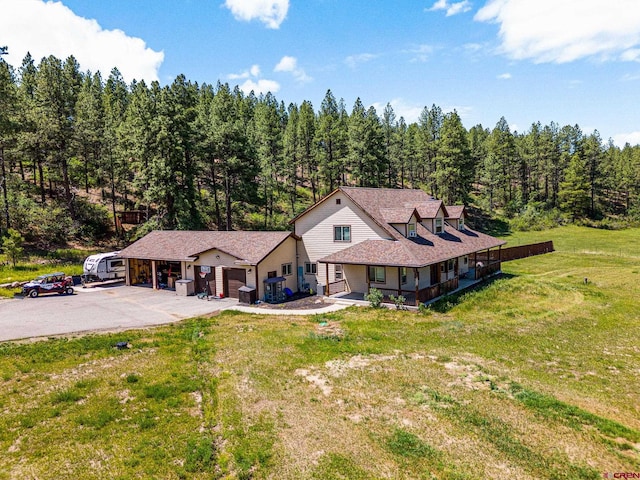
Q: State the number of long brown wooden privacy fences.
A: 1